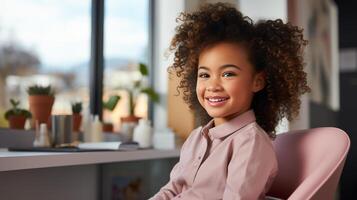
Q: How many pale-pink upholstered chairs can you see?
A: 1